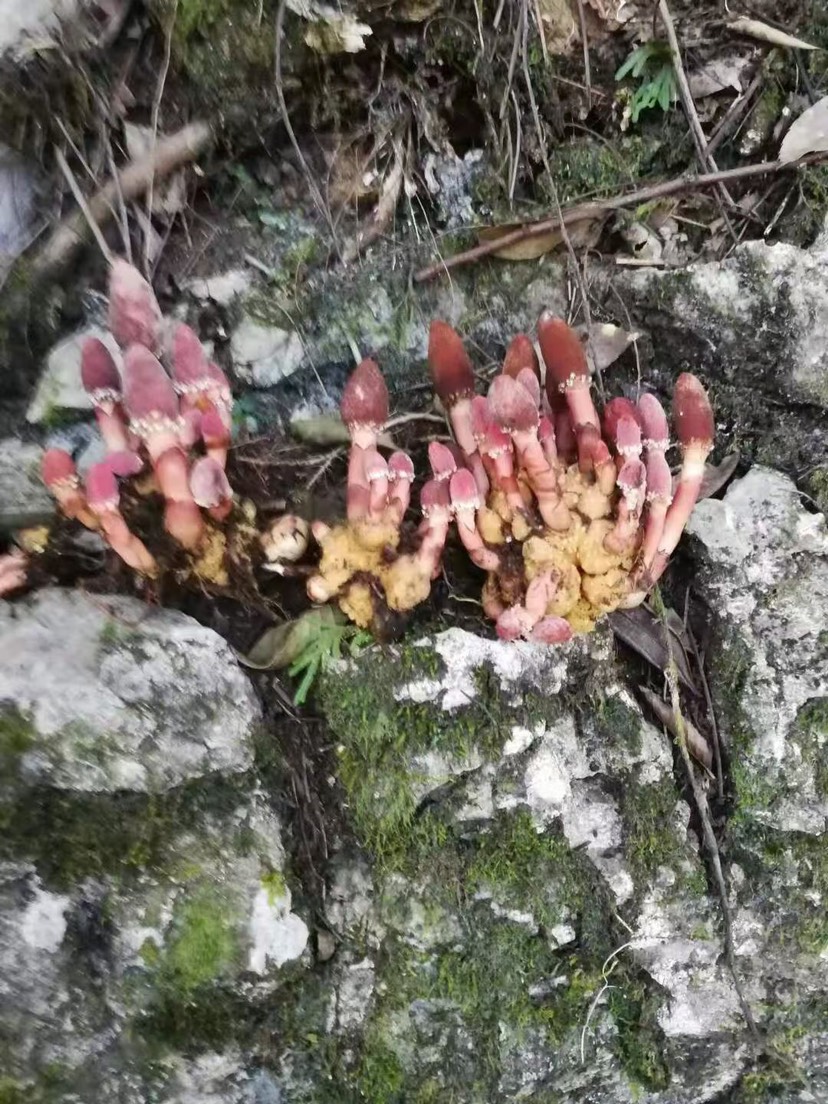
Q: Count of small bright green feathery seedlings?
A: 2